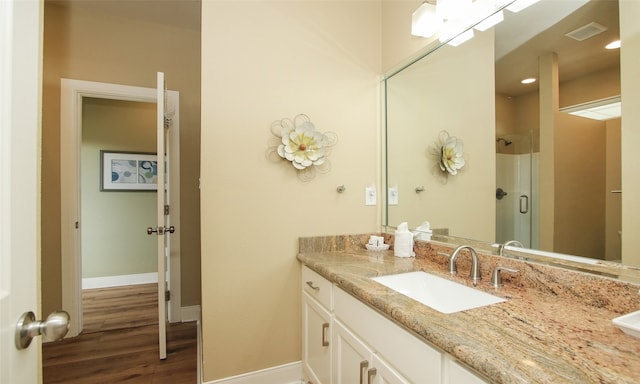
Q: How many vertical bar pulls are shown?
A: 3